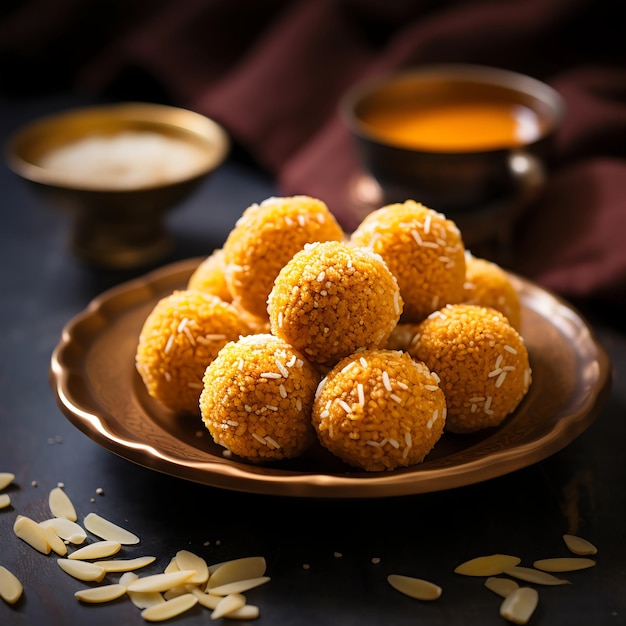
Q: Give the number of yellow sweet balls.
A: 9